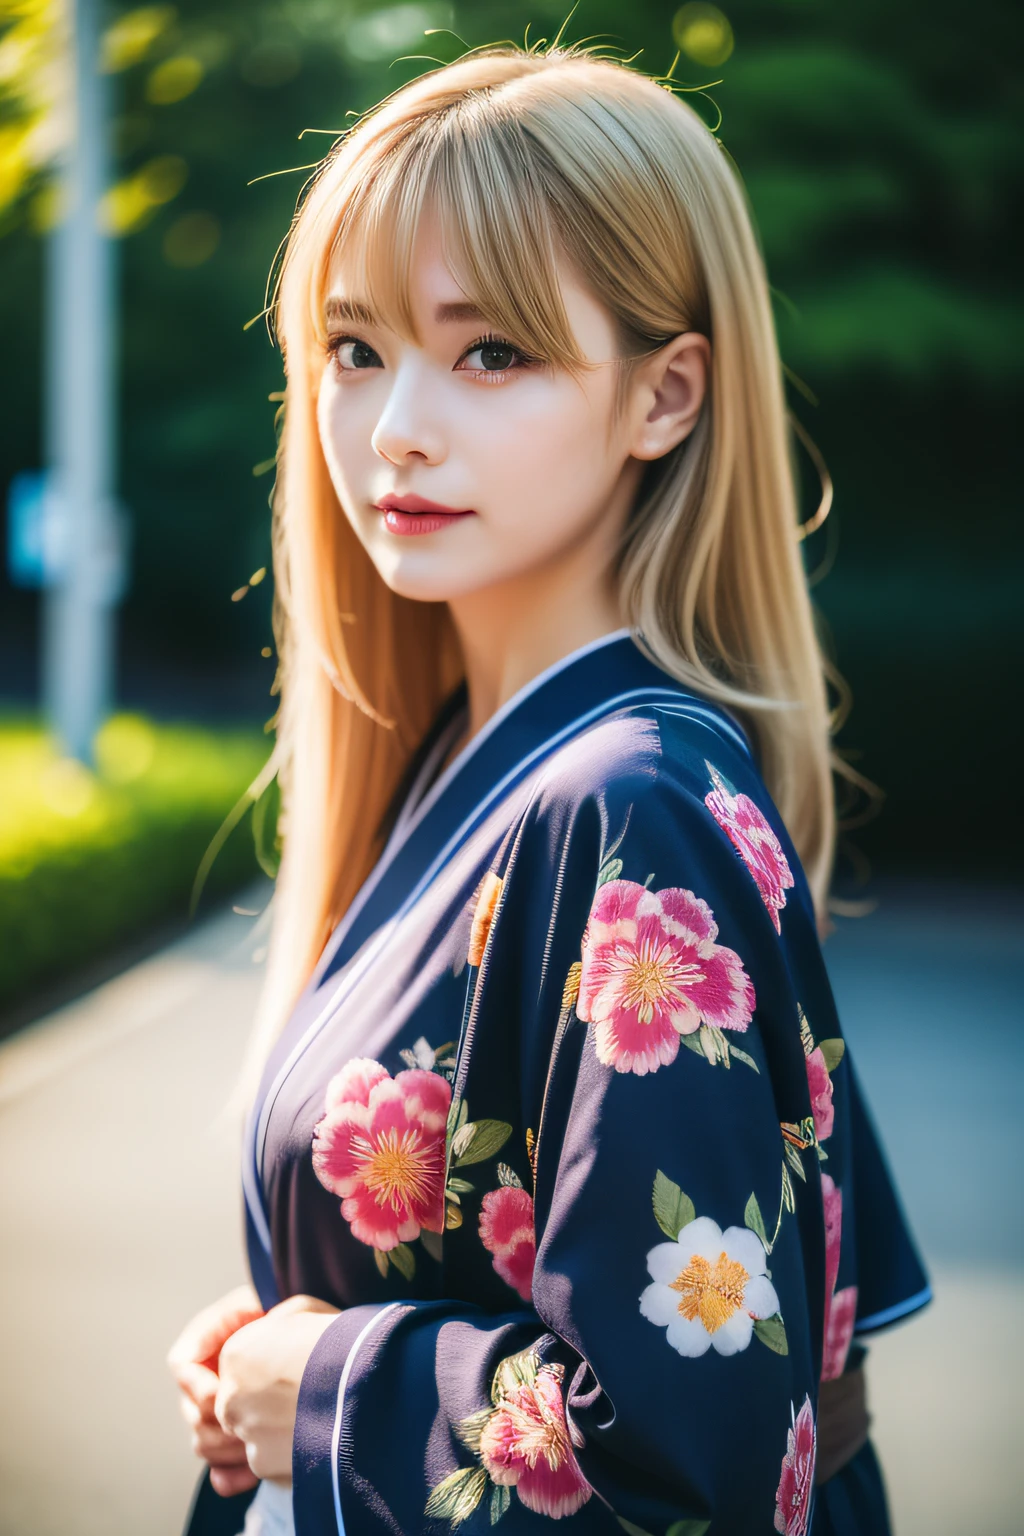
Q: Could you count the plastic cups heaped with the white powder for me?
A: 0